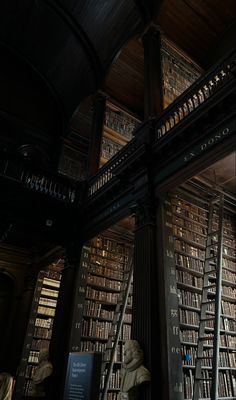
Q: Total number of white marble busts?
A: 2